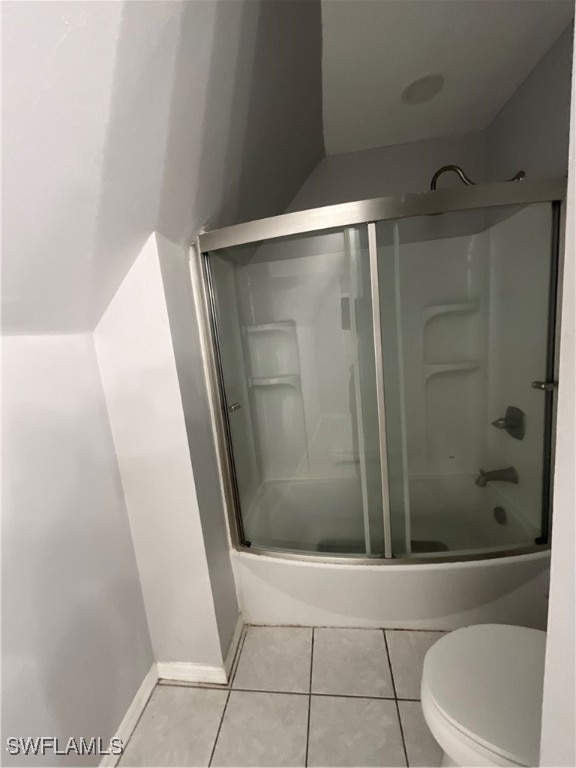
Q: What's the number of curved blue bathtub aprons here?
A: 0